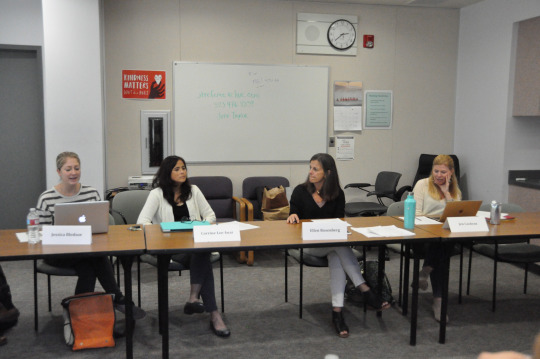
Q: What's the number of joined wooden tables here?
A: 3